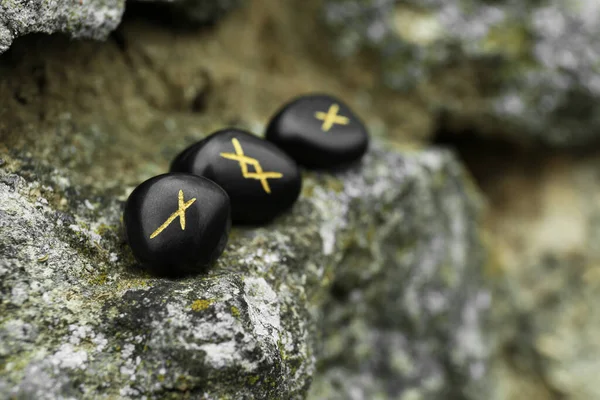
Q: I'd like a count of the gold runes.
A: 3